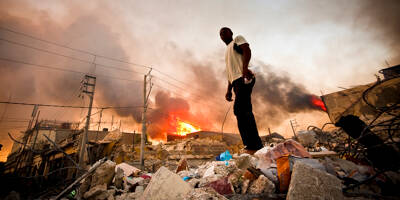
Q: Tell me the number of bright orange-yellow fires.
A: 1